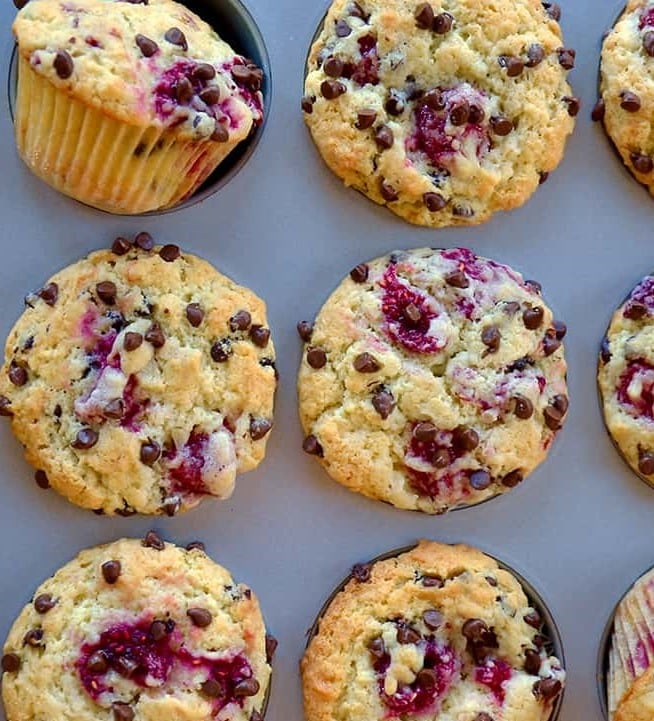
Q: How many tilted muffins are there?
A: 2